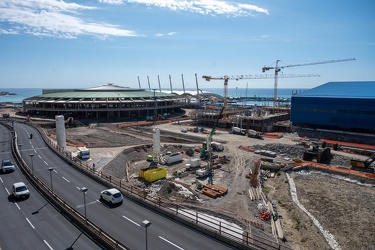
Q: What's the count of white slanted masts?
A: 6